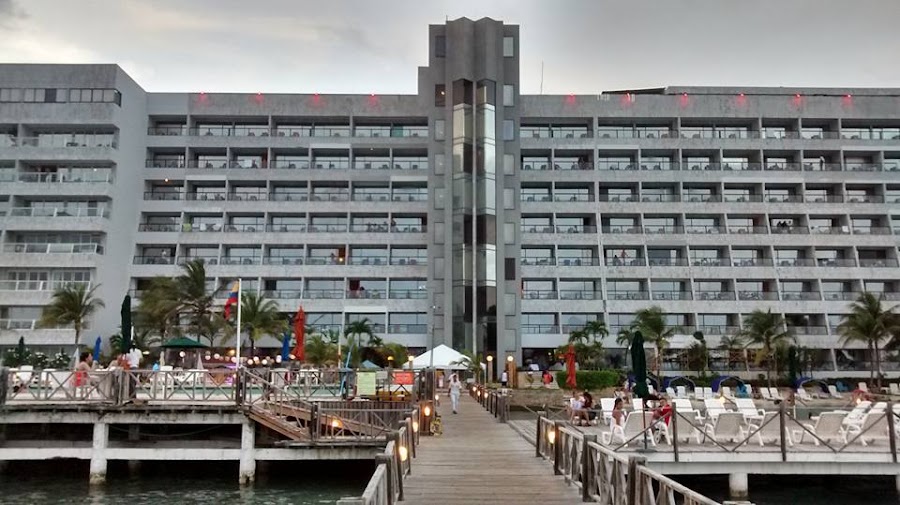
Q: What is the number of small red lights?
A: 10